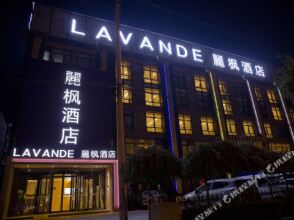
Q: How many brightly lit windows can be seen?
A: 15